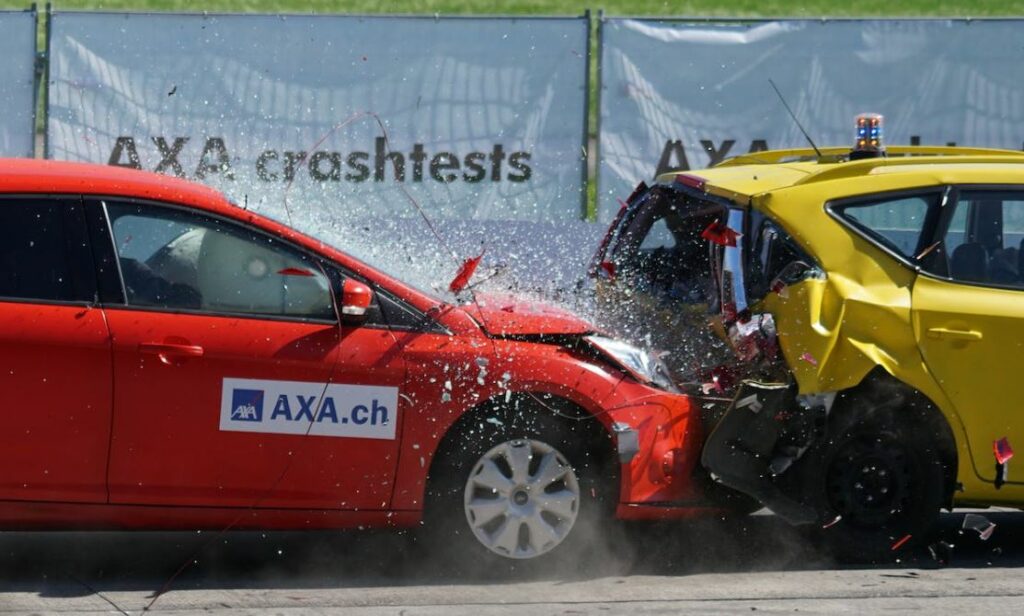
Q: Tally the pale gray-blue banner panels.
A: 3